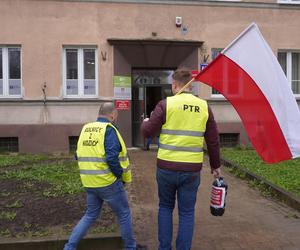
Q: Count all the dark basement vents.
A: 3